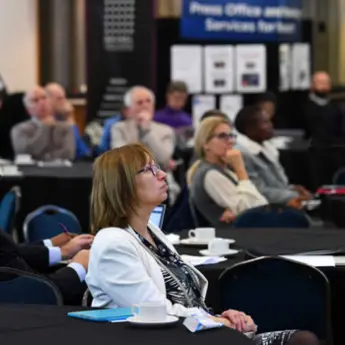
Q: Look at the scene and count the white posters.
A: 7